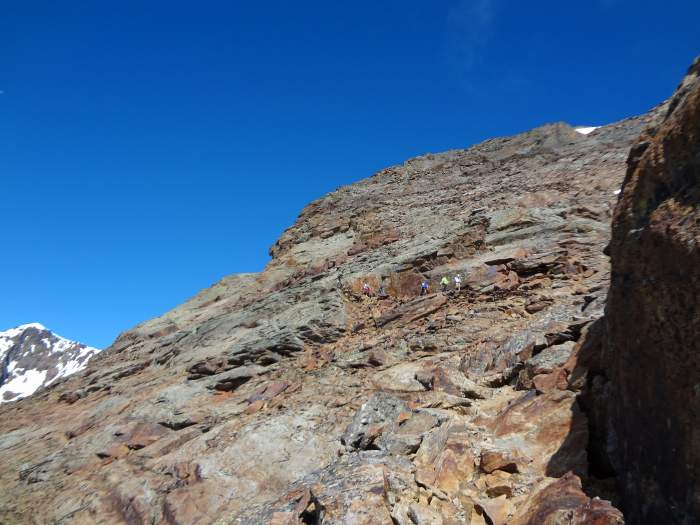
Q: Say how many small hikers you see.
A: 5